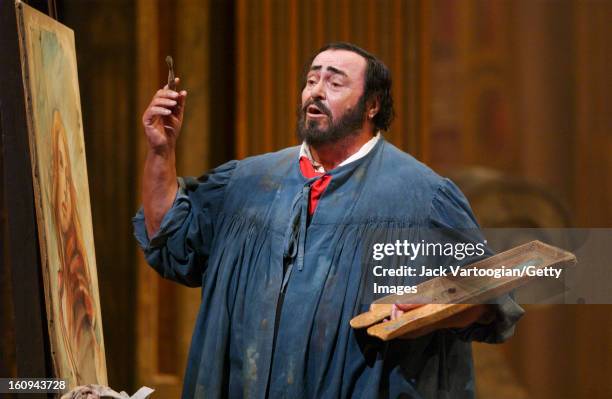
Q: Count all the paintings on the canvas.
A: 1